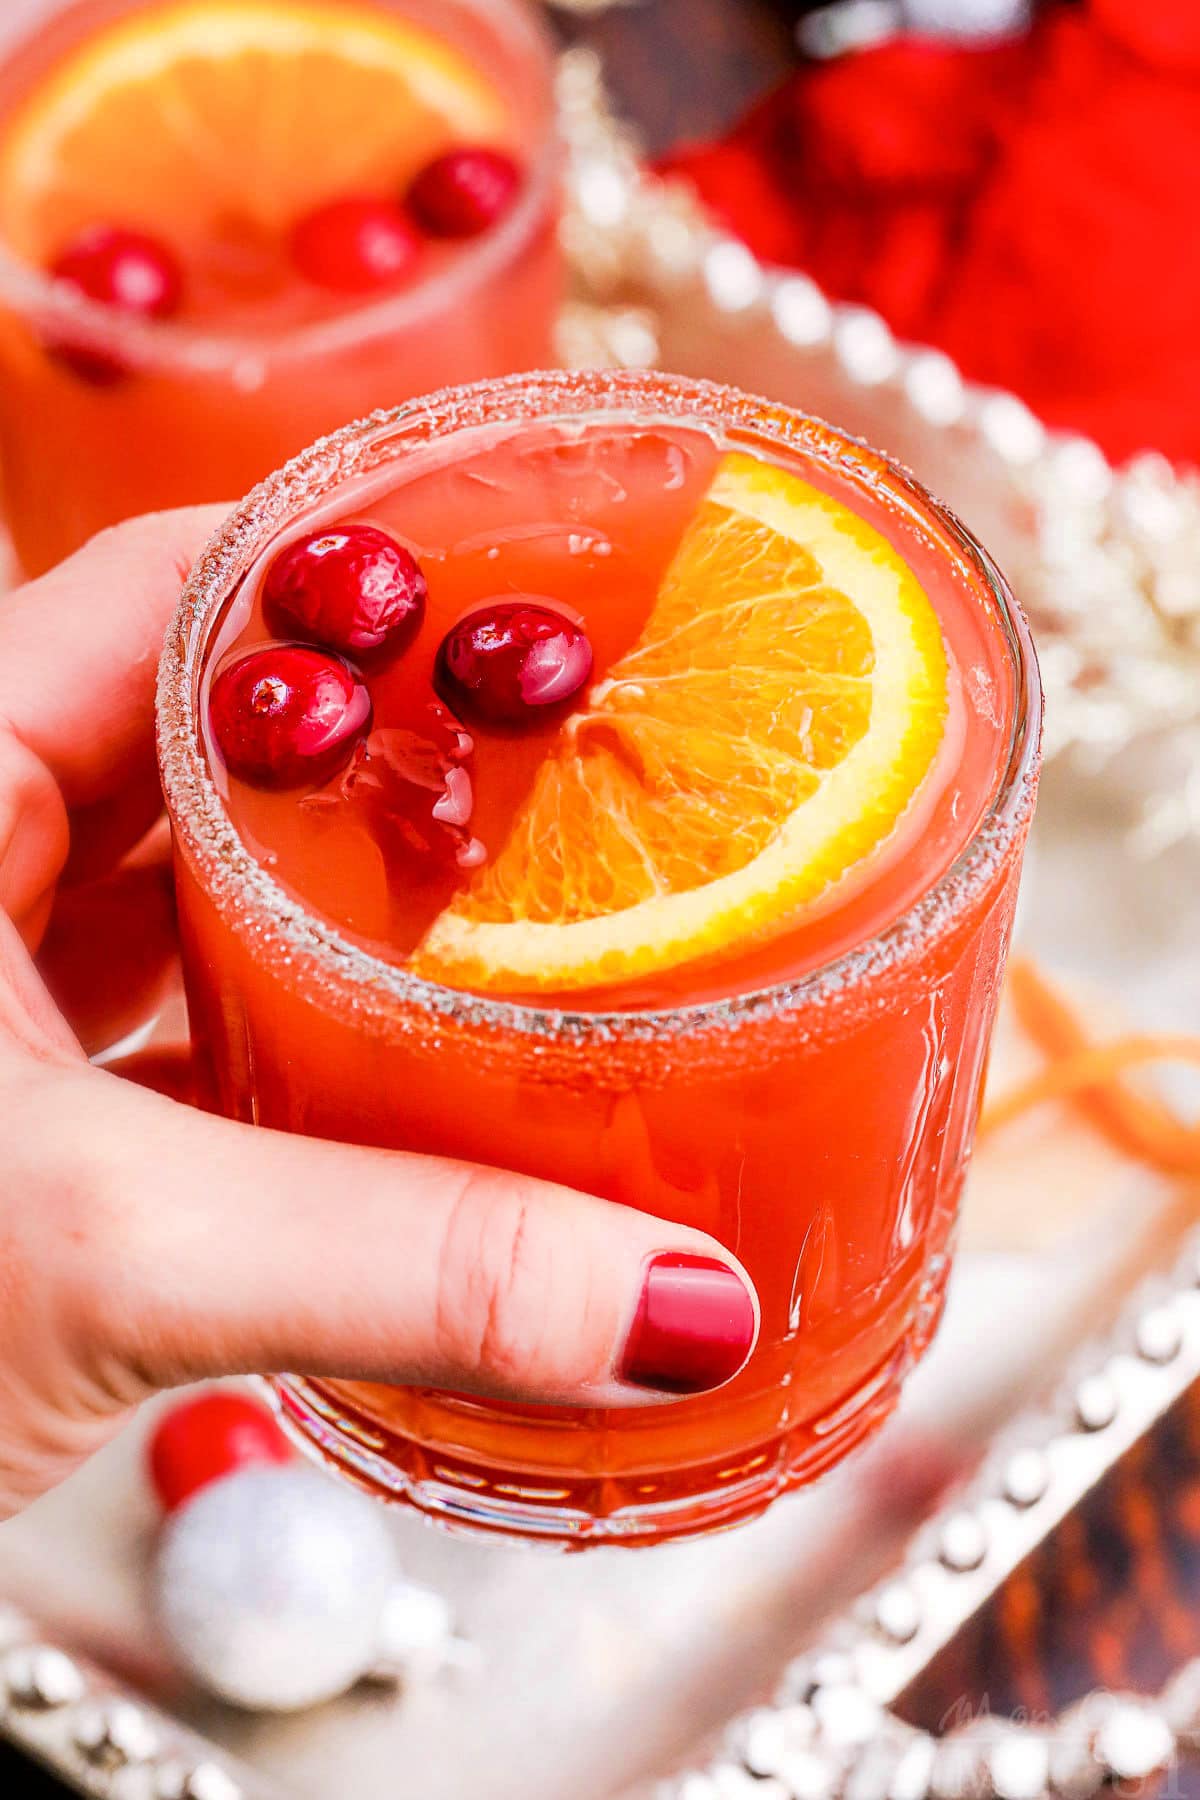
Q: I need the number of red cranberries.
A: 6